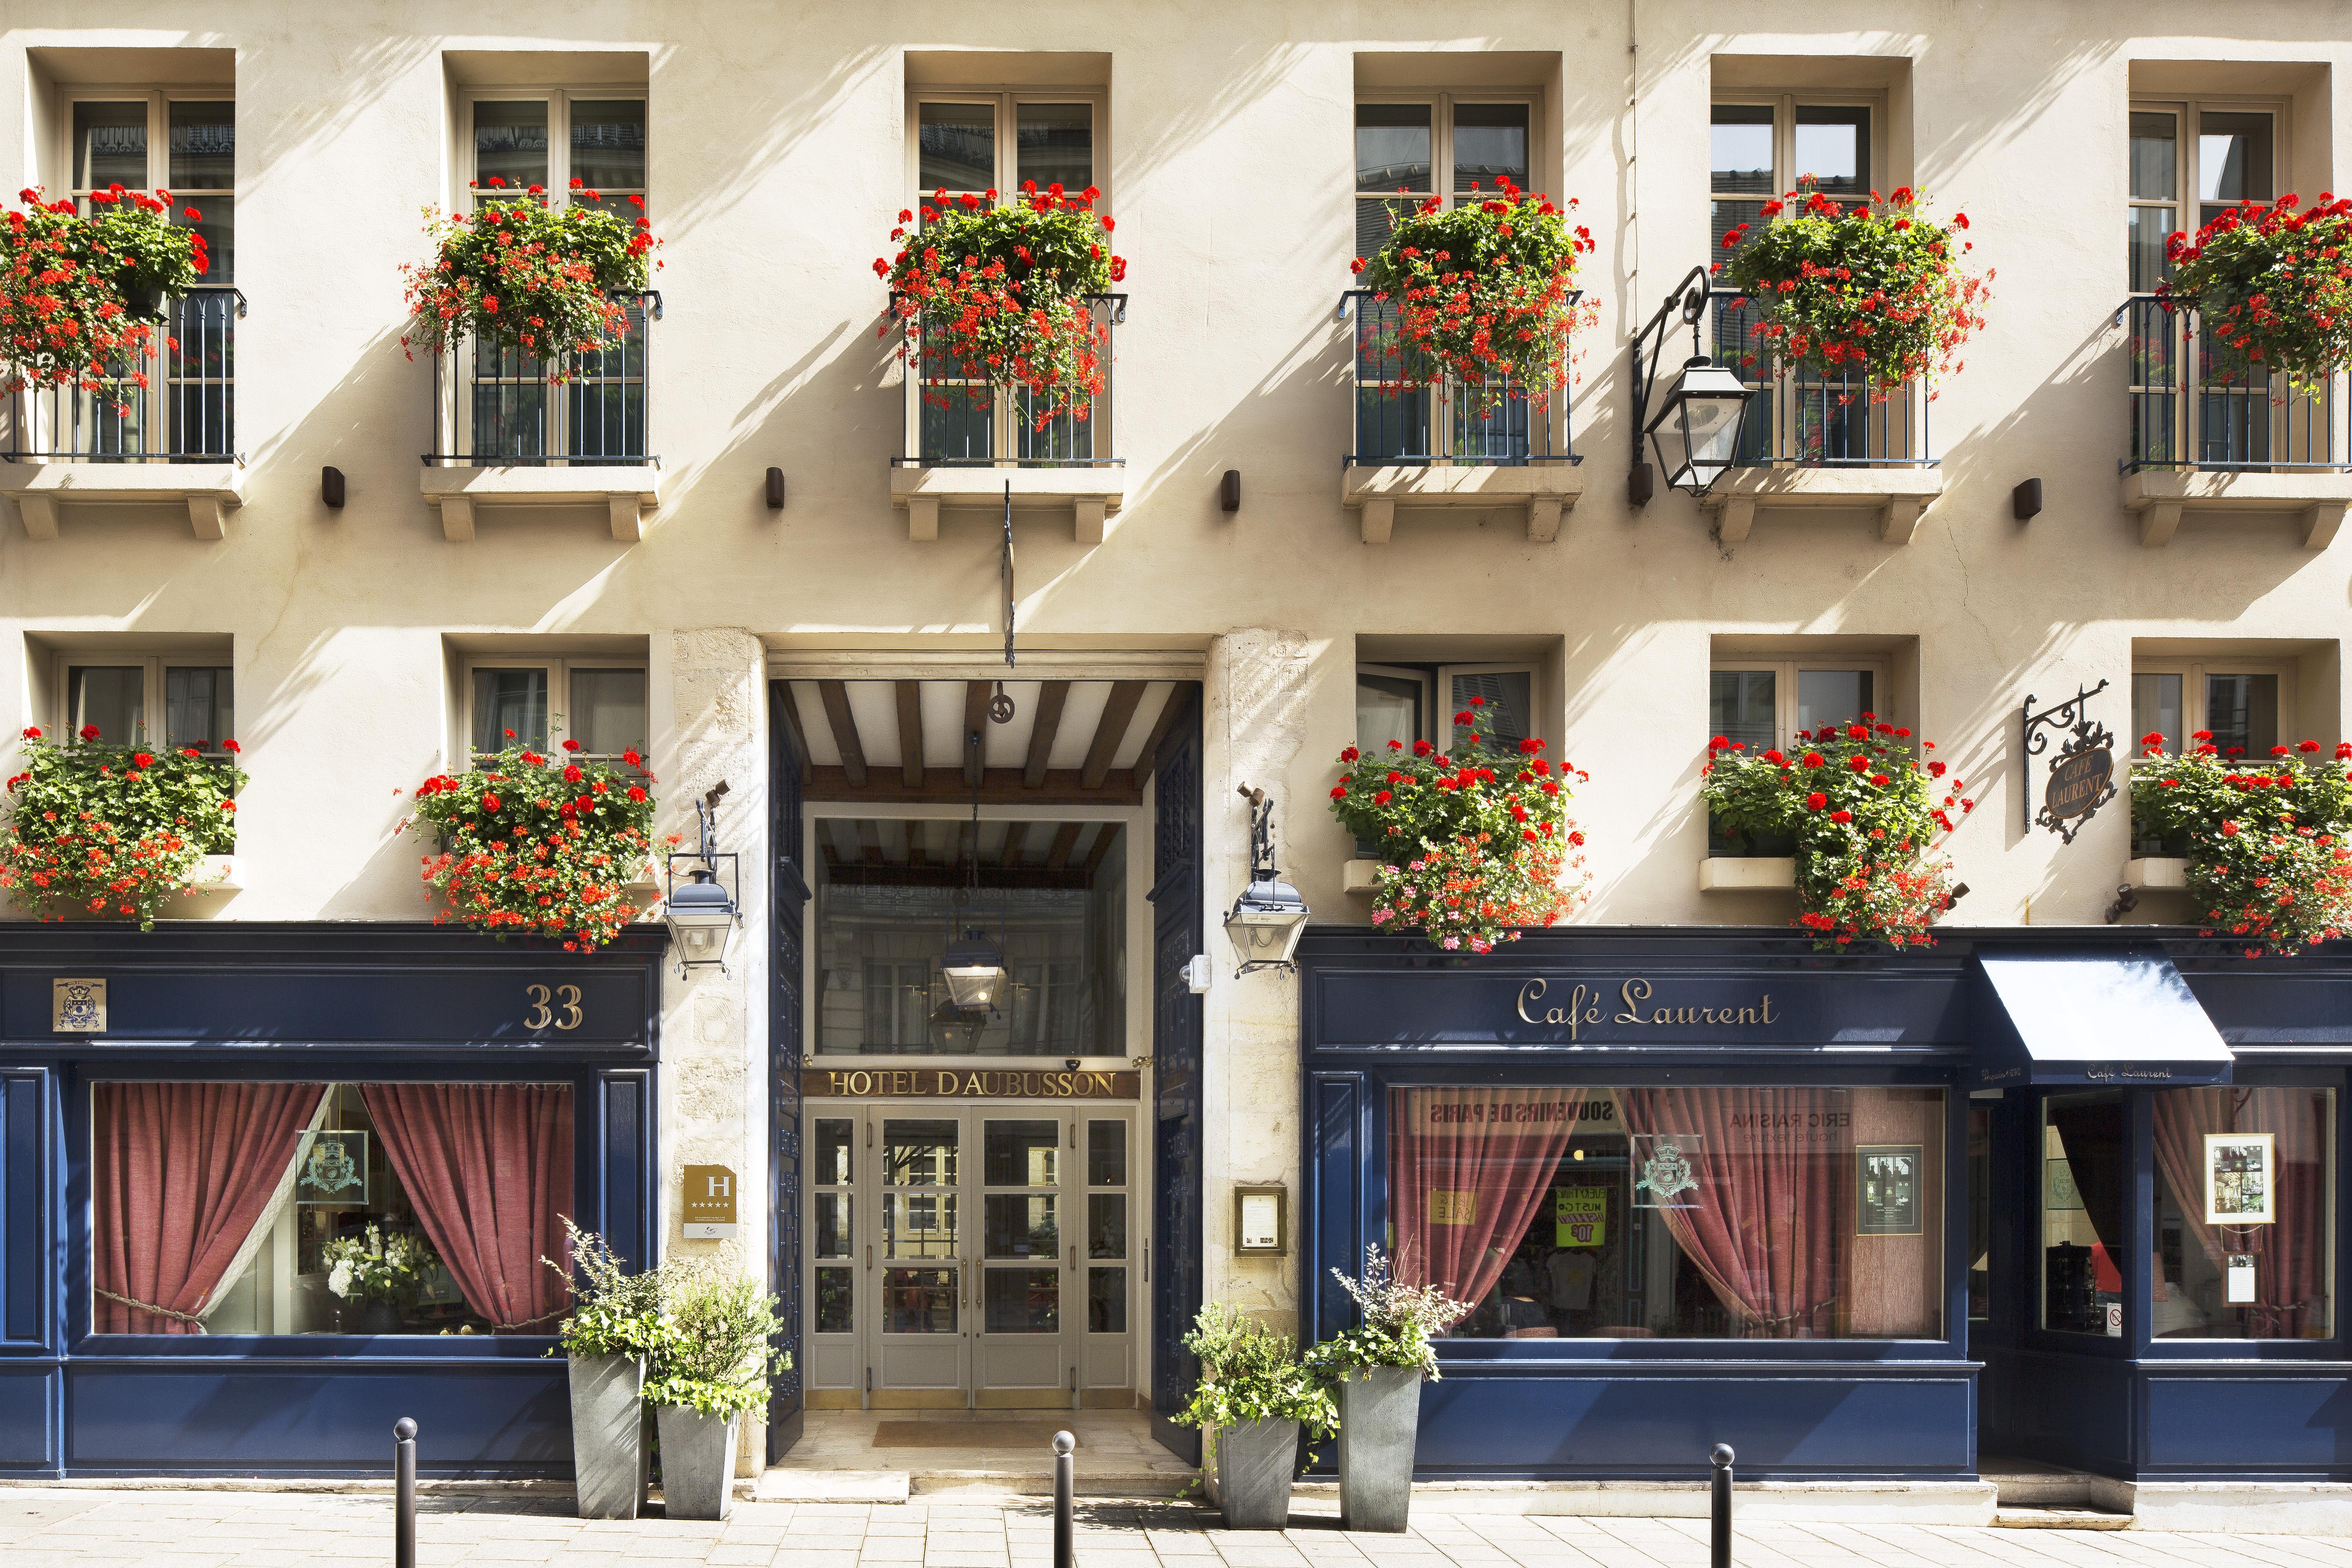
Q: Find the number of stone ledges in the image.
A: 11